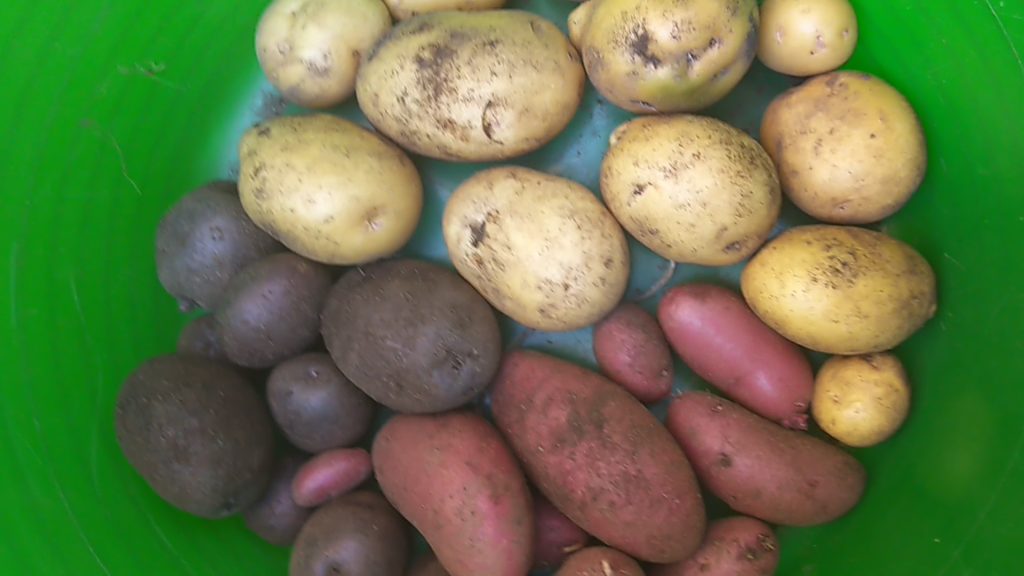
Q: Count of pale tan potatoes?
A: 11